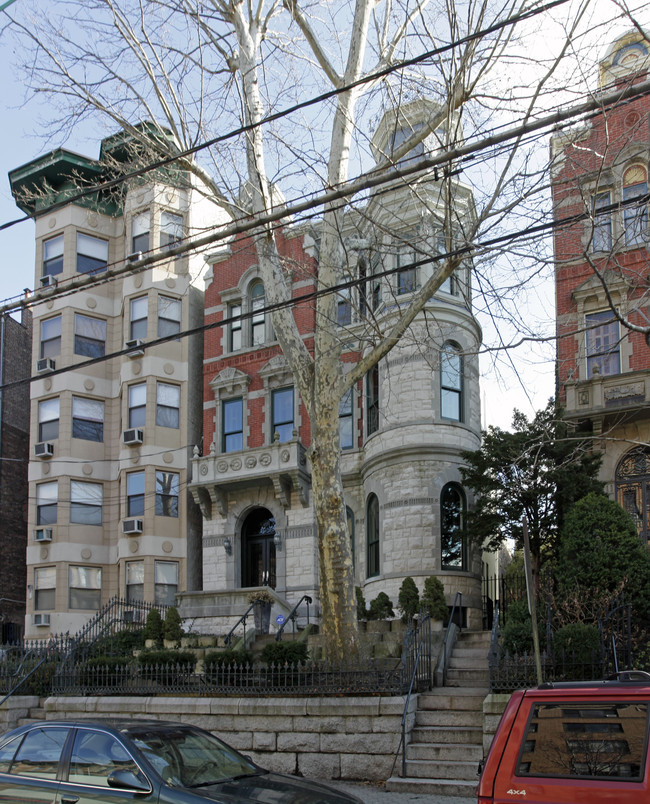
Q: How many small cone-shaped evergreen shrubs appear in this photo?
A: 6